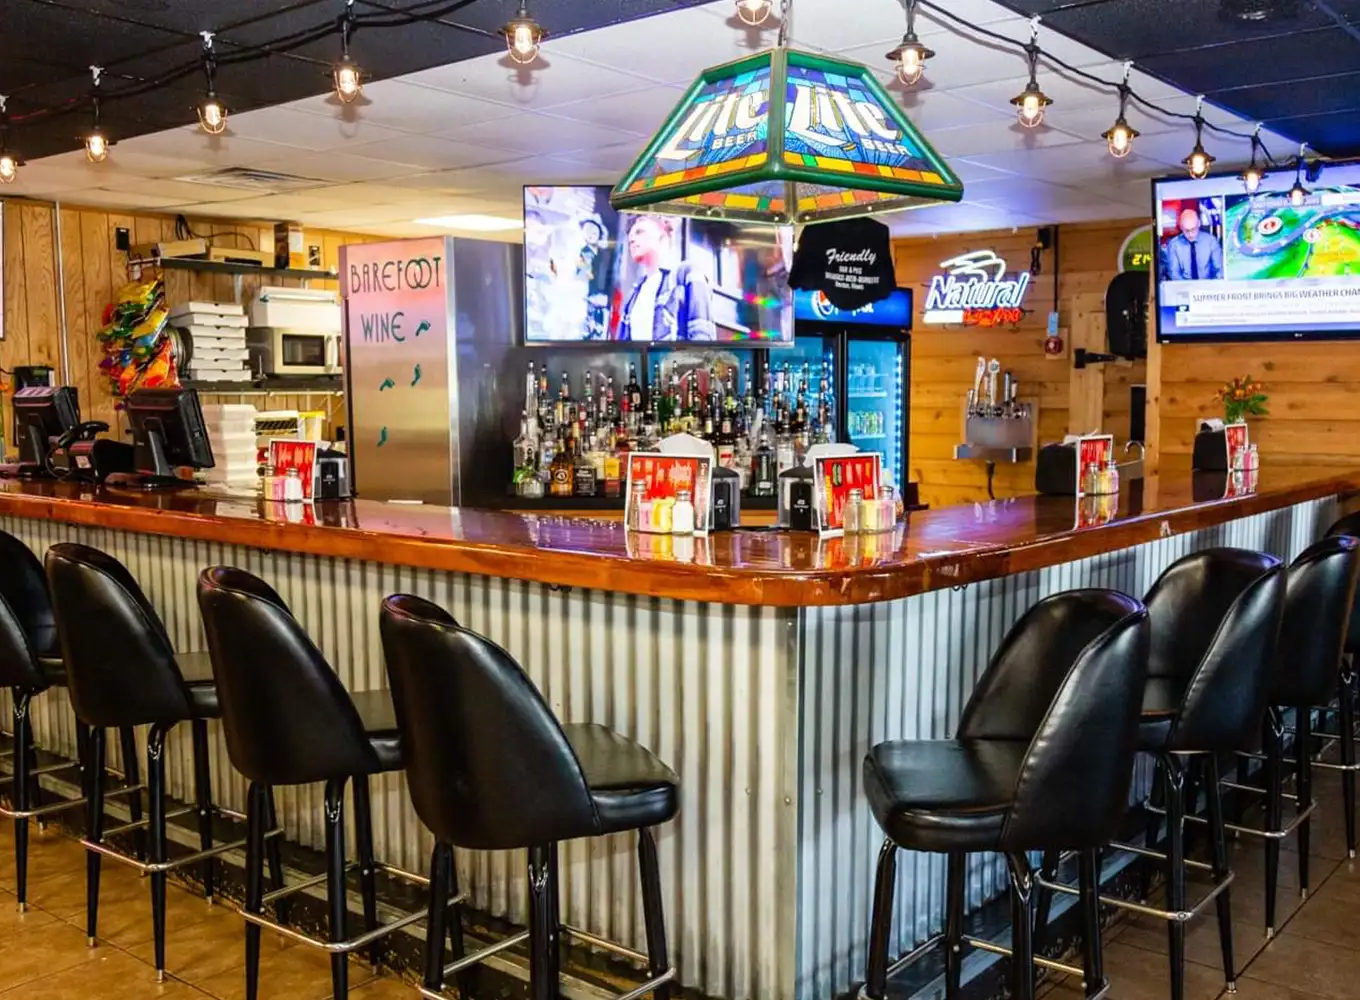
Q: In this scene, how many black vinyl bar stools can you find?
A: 8